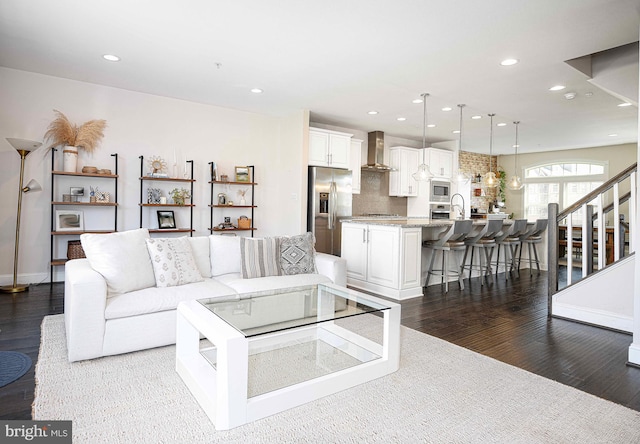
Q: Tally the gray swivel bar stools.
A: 4